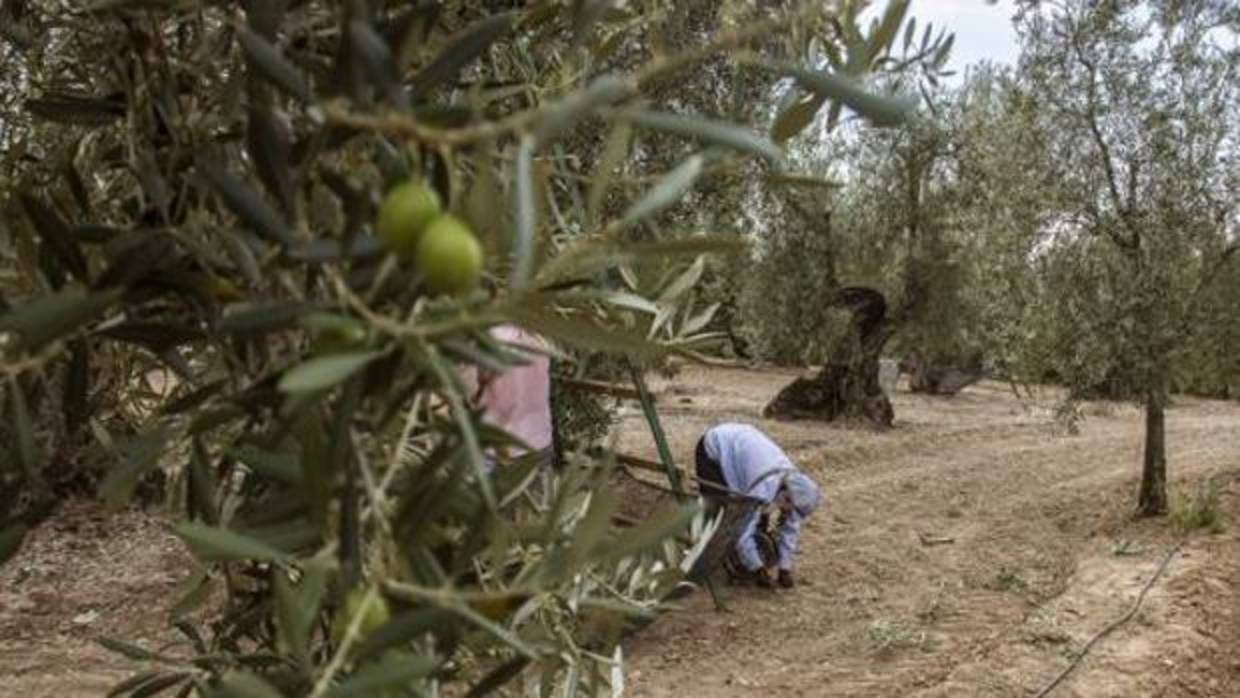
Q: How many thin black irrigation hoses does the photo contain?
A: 1